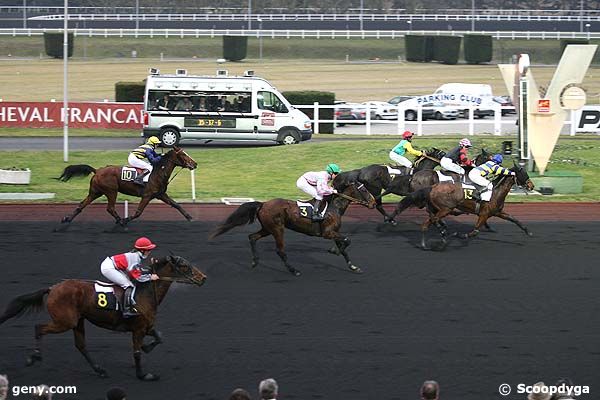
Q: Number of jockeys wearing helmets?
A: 6